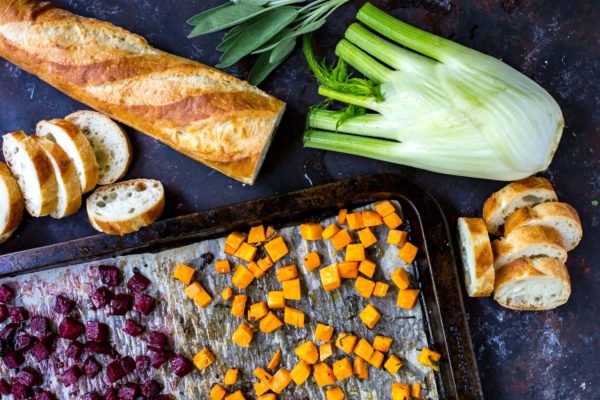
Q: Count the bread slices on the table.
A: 11